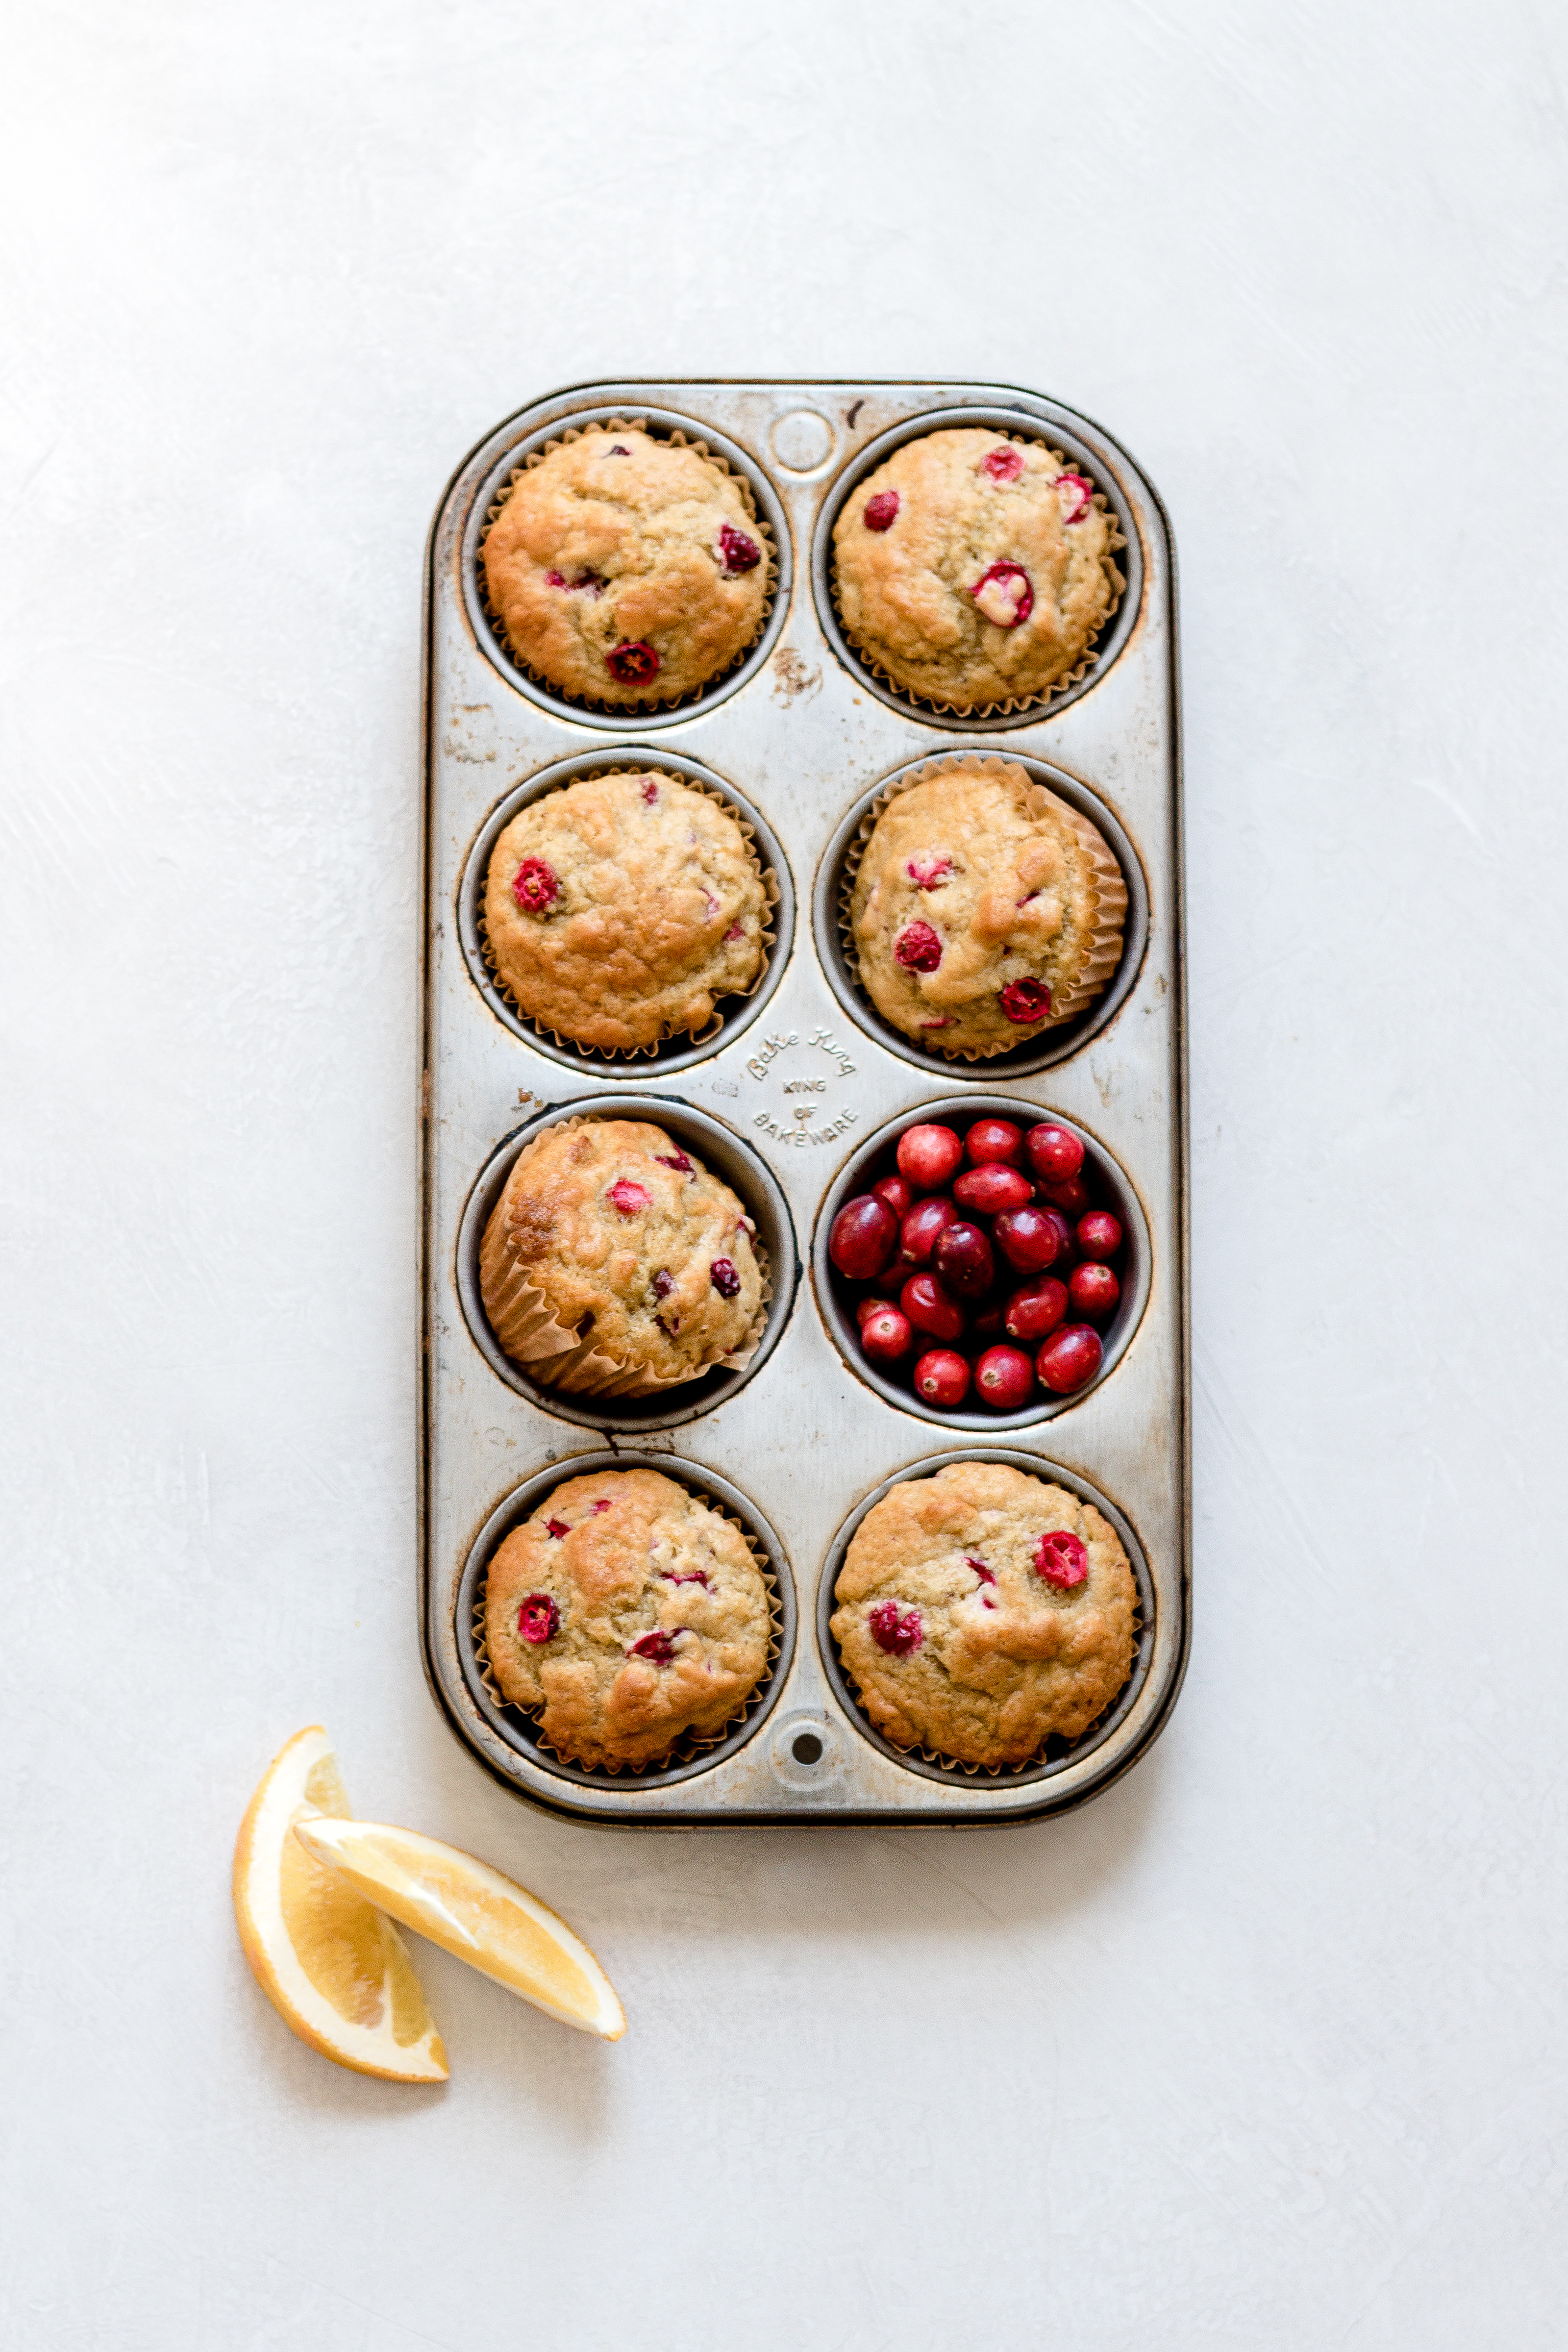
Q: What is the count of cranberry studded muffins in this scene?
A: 7